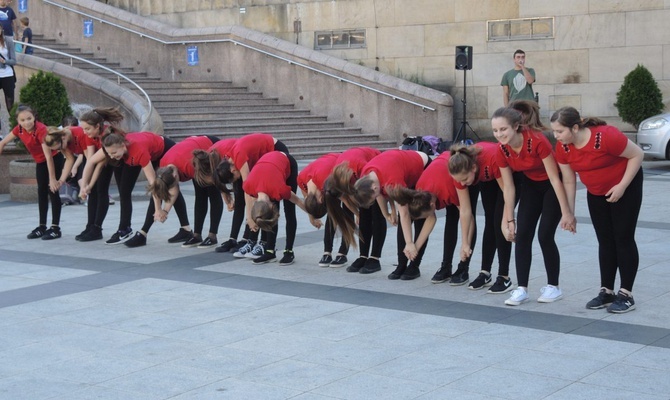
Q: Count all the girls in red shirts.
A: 15